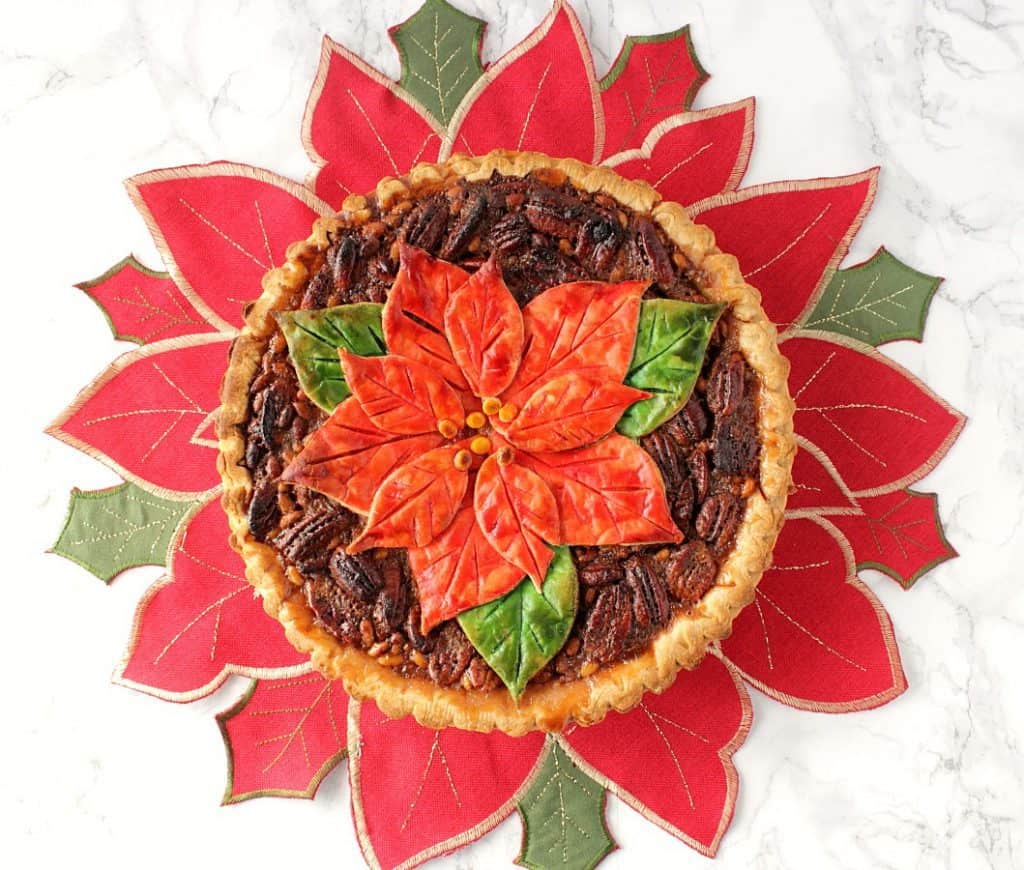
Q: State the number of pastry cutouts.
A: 13